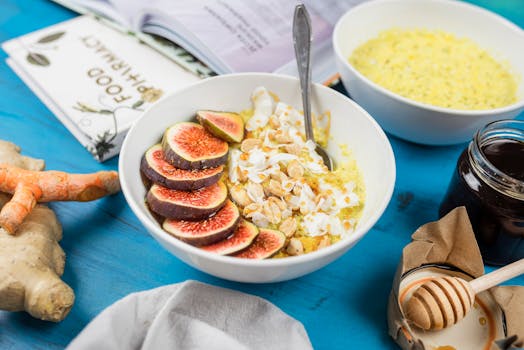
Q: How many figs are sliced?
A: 7